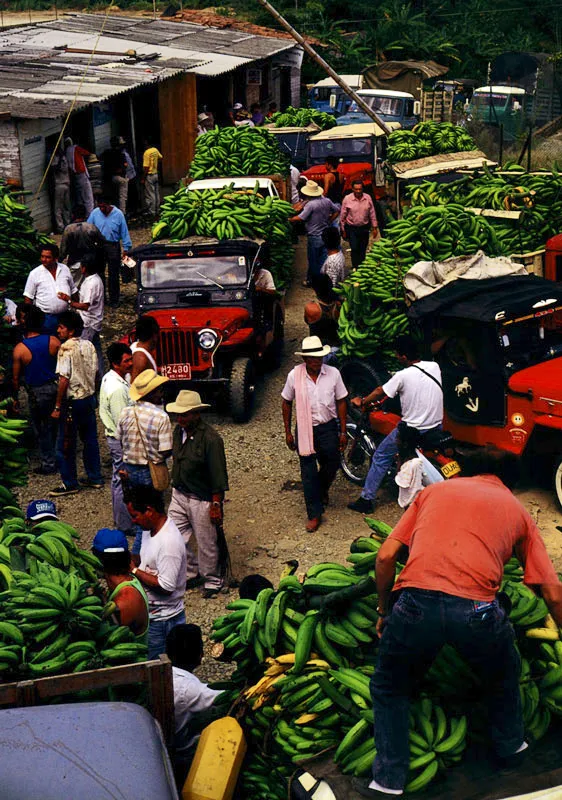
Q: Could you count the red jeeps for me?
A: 3